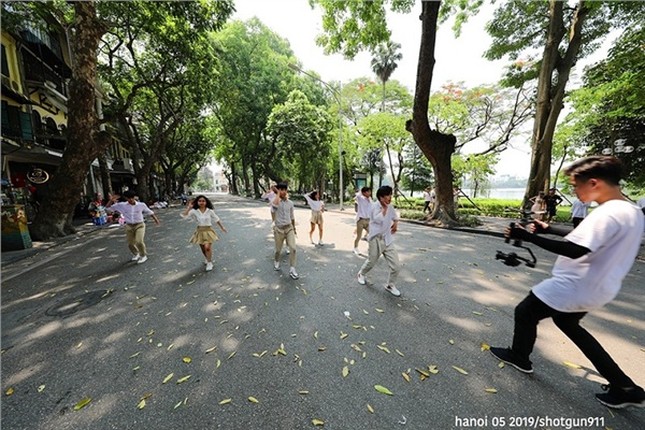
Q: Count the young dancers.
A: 7